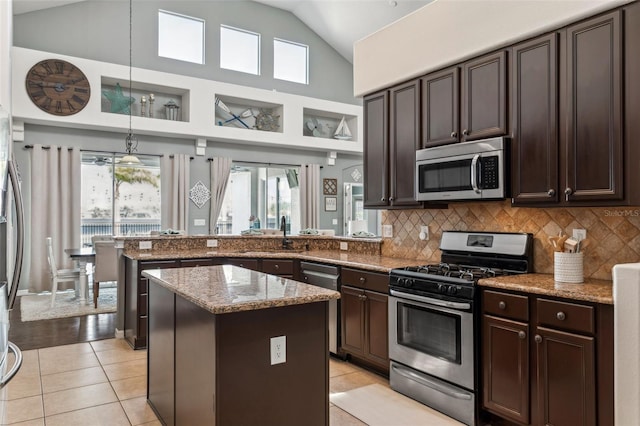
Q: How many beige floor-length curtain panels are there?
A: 4